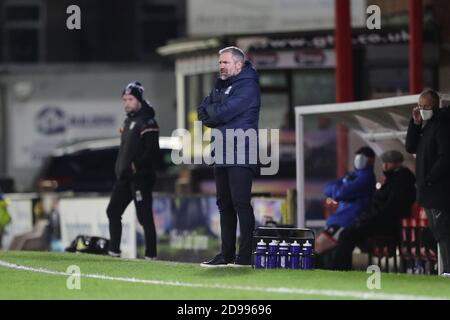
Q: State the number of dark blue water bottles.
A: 5